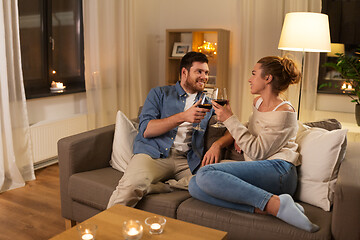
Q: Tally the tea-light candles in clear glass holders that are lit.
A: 3